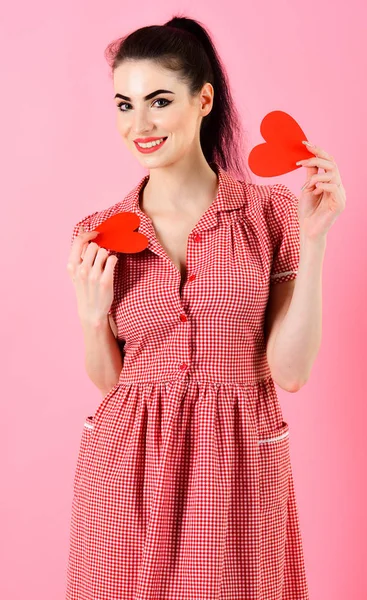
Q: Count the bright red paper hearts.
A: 2